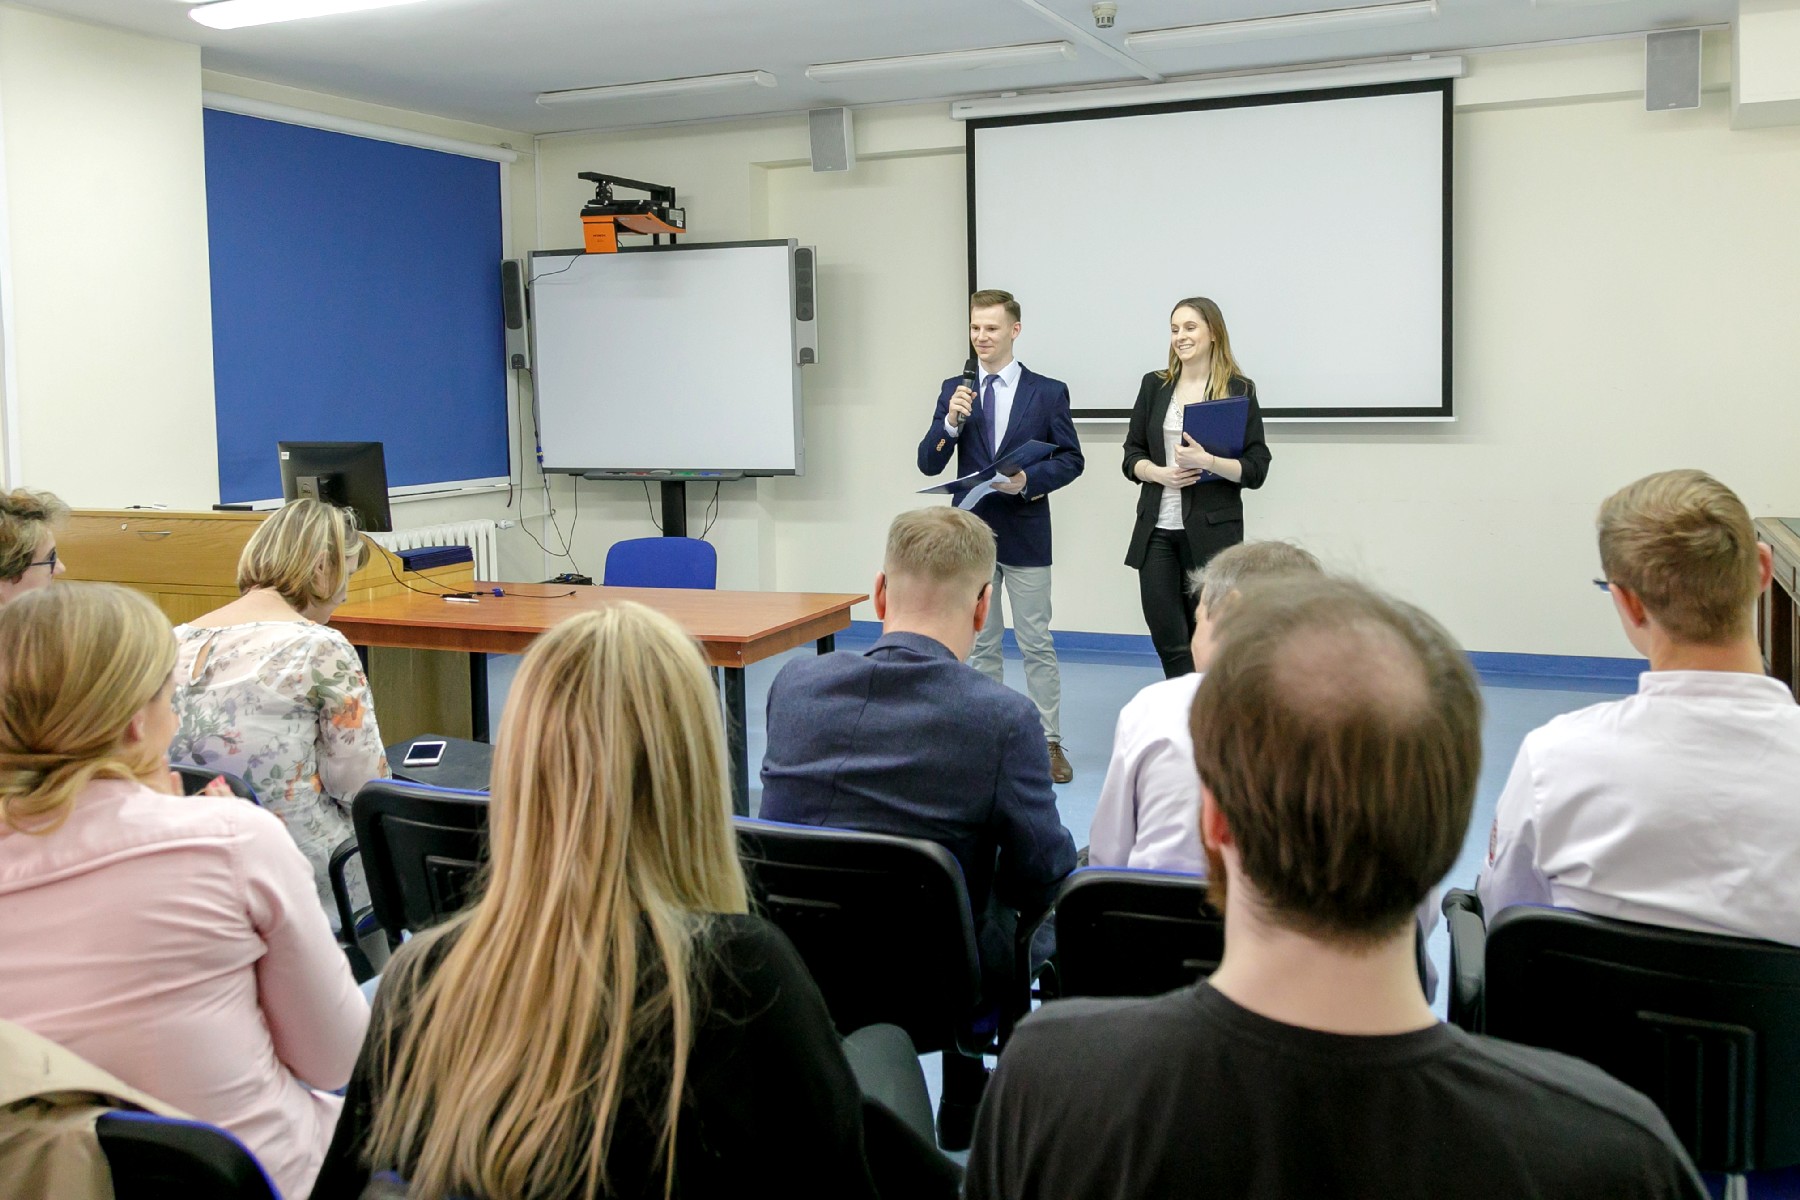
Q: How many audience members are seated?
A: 8